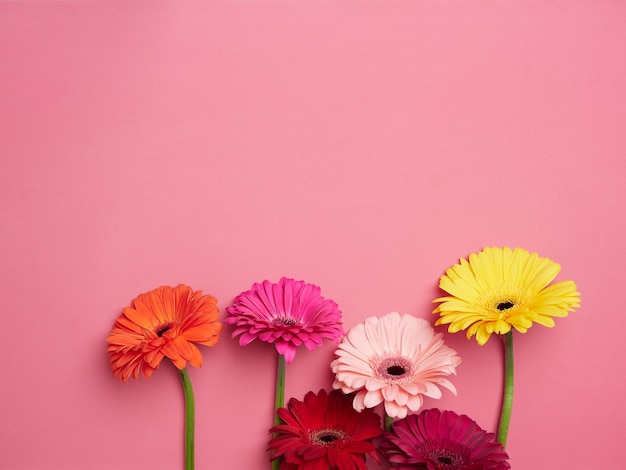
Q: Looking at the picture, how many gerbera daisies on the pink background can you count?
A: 6